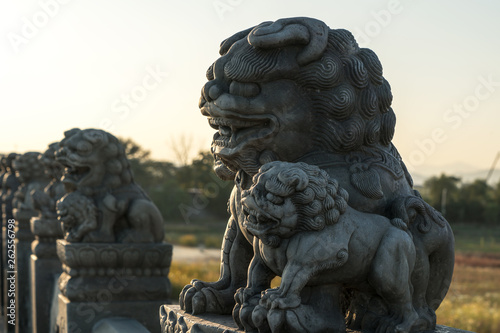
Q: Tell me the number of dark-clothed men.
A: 0